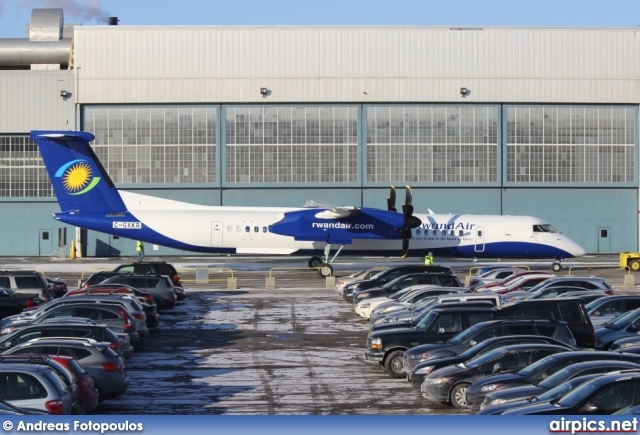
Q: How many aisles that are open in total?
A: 1